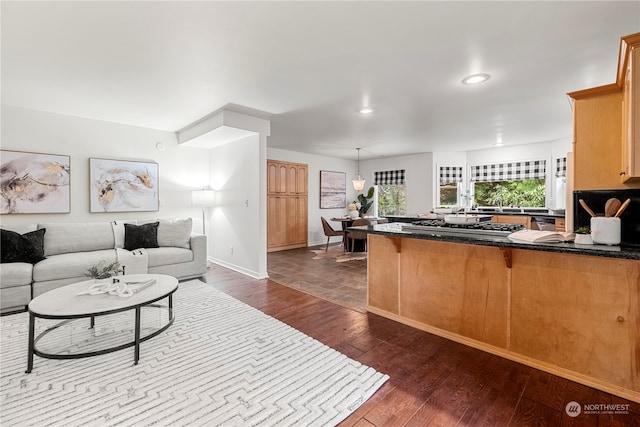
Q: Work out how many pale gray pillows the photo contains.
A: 1